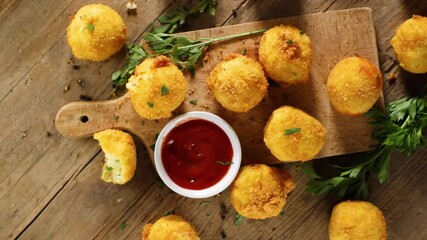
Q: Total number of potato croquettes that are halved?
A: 1